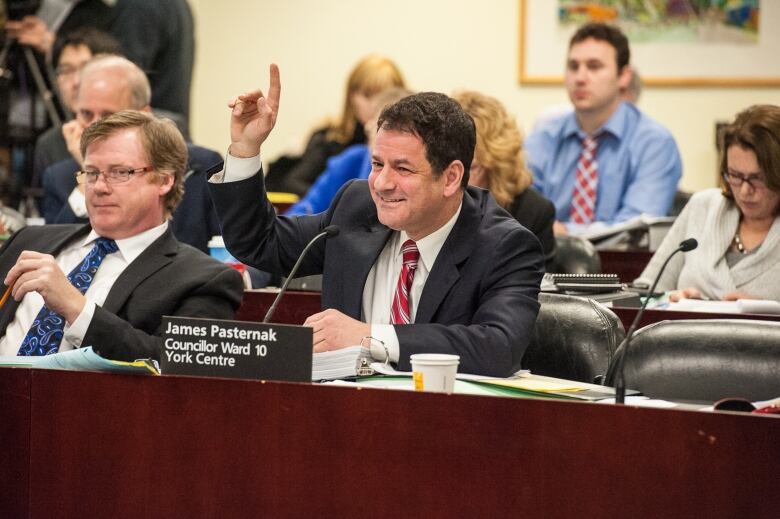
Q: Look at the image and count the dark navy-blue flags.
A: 0